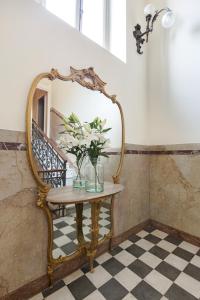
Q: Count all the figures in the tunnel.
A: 0